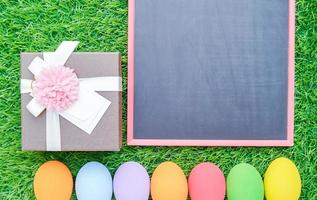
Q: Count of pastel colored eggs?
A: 7